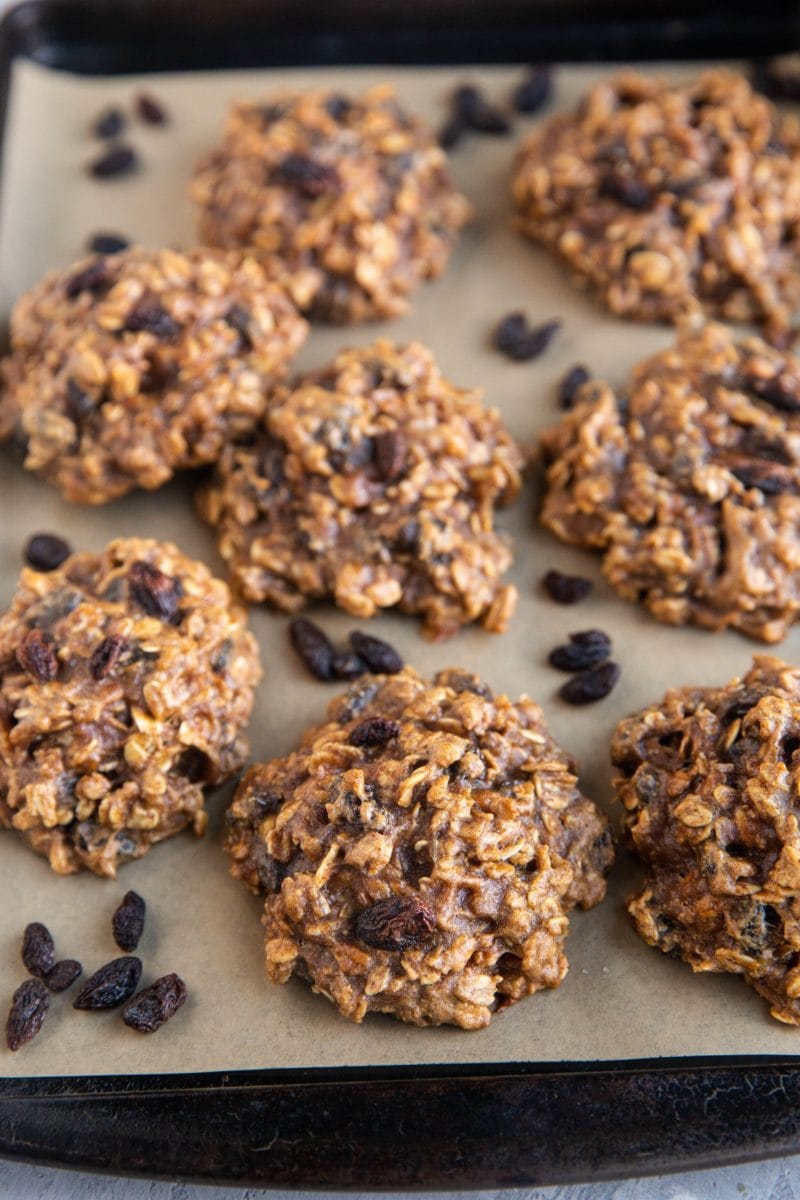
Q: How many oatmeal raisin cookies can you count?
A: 8